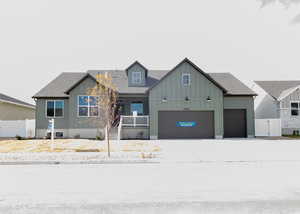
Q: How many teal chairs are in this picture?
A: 0